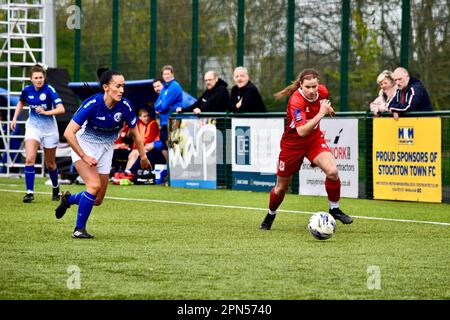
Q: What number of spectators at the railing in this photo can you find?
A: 4